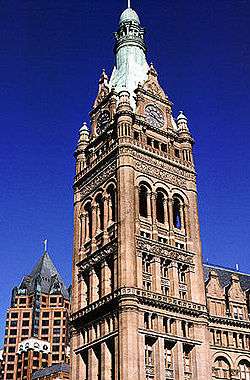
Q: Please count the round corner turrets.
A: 3